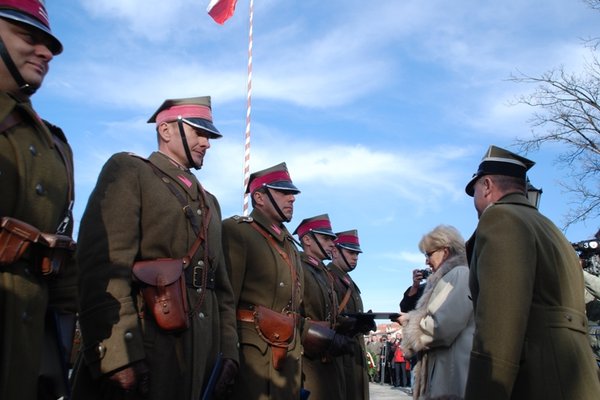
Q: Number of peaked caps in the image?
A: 6